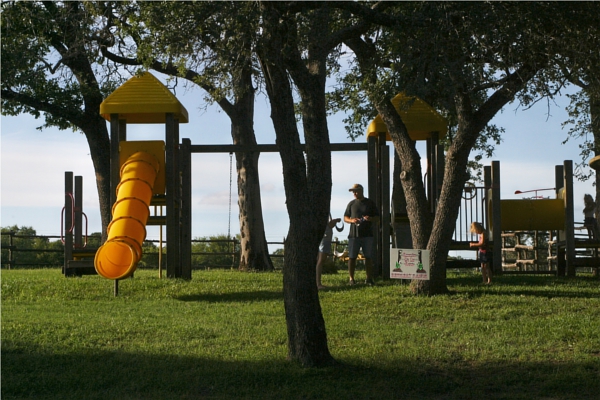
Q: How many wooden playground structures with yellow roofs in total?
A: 2